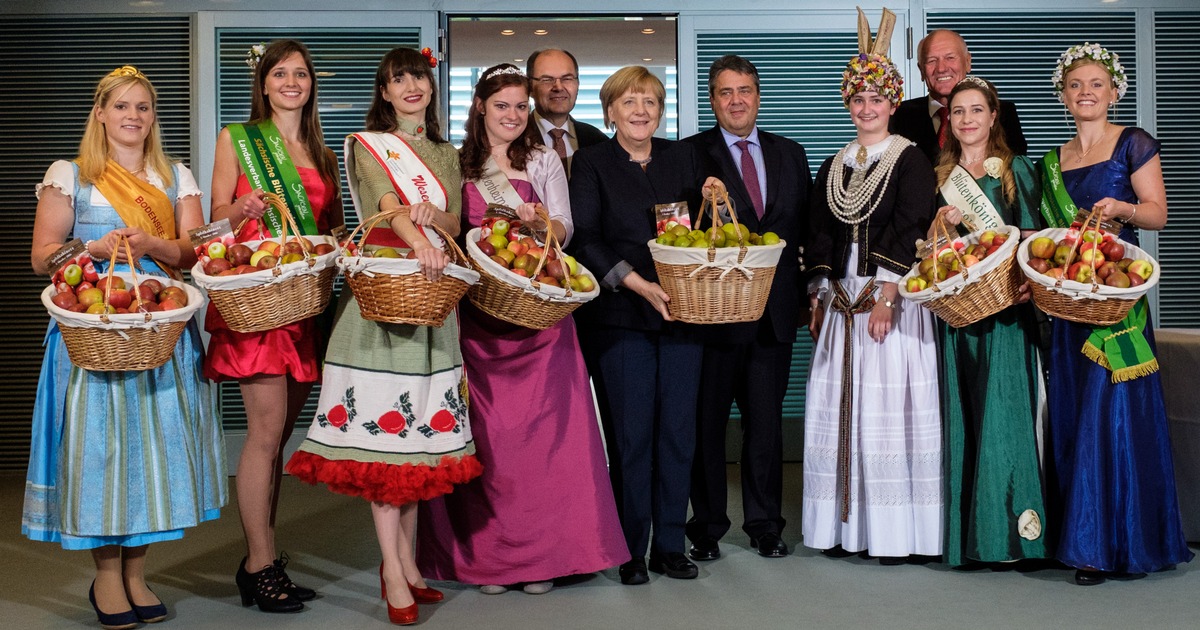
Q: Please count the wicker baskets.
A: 7